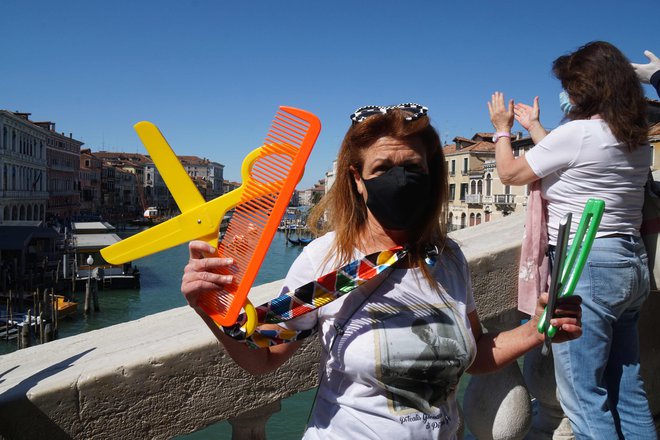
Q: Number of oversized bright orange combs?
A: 1